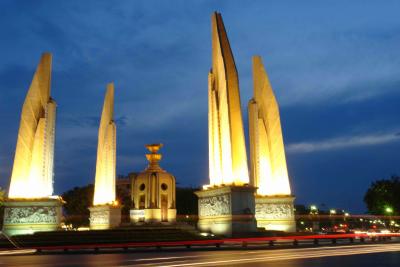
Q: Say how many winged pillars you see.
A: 4